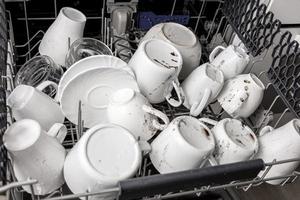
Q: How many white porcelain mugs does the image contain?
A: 13